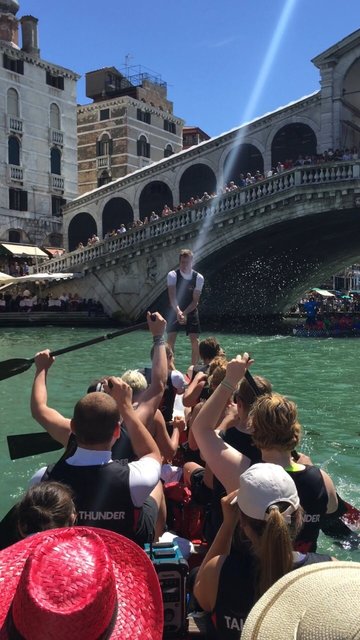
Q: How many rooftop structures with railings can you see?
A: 1